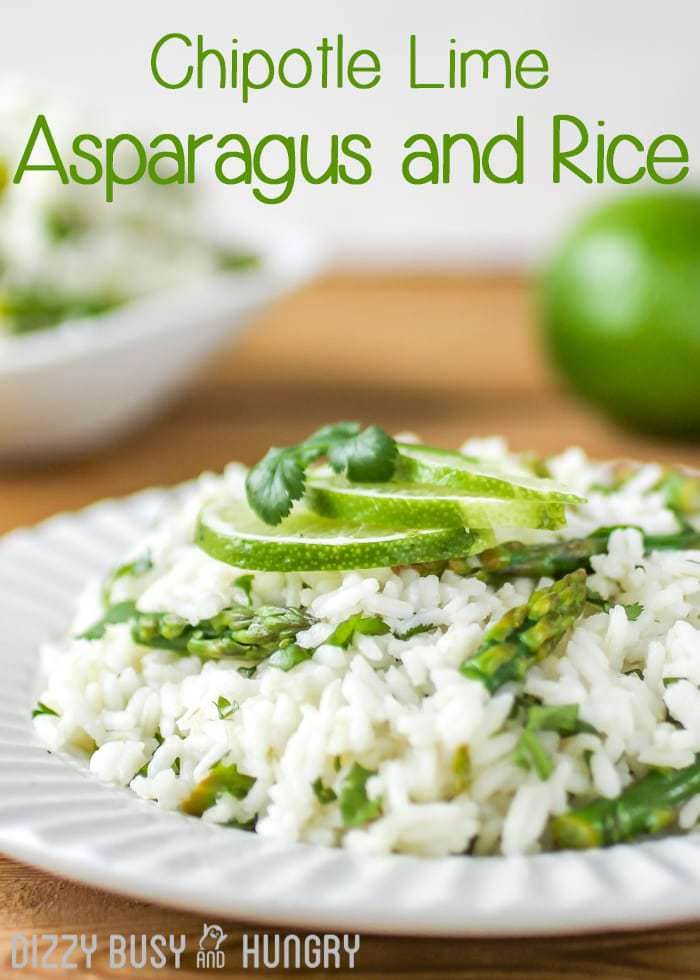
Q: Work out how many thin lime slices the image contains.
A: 3